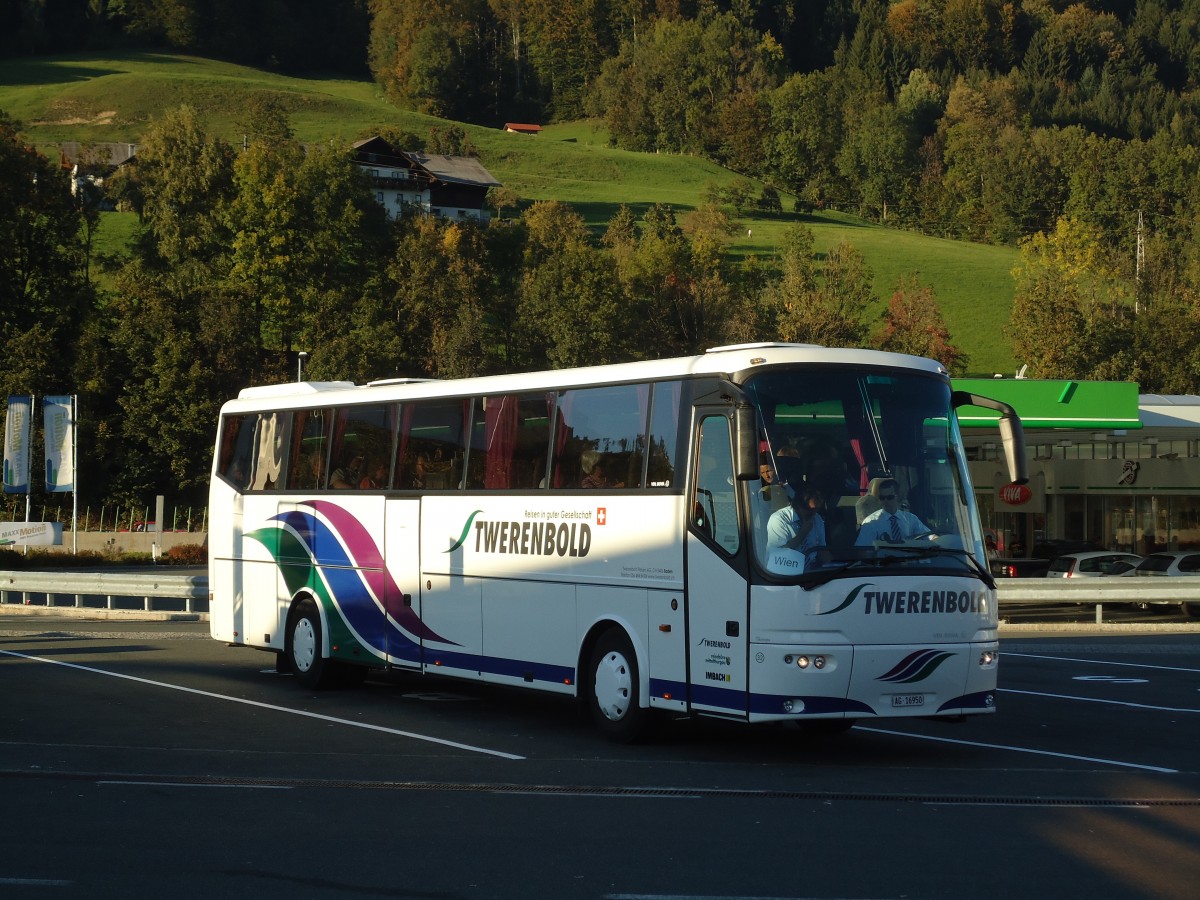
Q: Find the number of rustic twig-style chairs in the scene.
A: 0